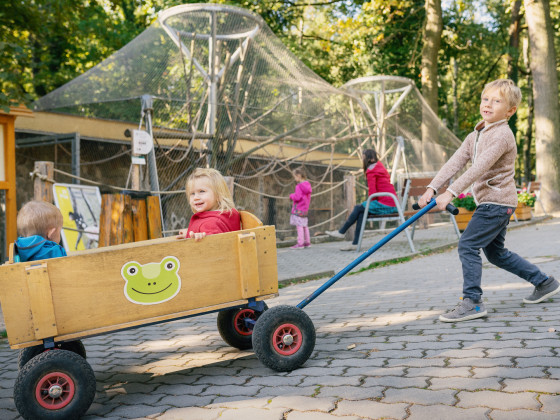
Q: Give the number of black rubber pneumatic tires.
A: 4